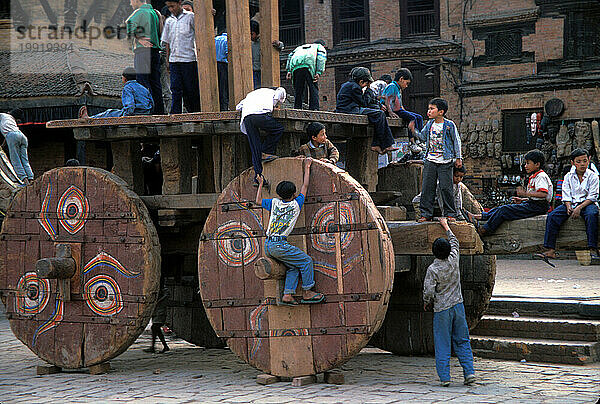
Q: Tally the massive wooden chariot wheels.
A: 4